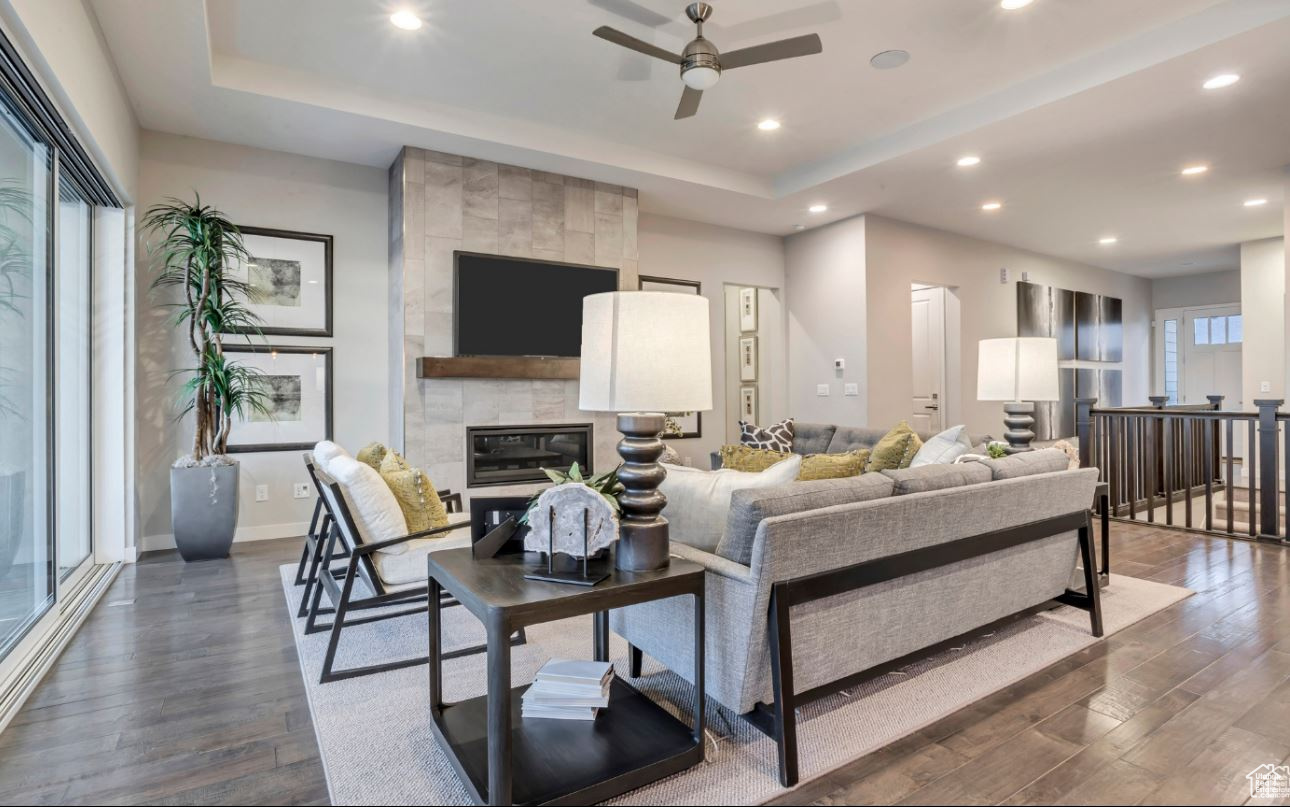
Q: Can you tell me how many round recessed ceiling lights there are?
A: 10